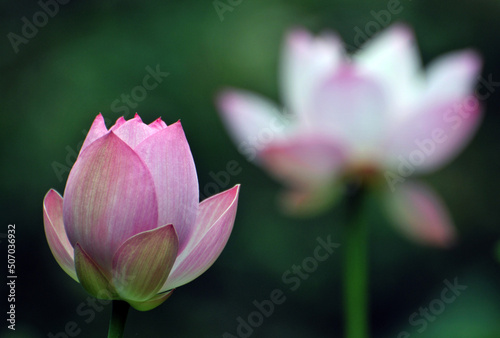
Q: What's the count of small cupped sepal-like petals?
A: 3